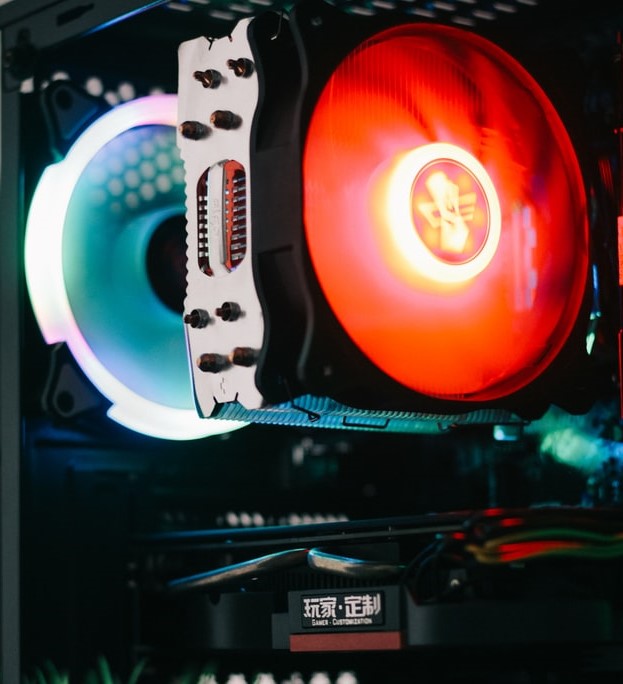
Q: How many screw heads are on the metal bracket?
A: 8